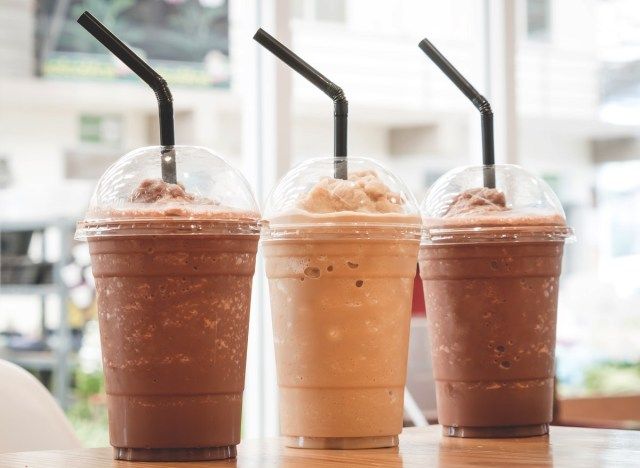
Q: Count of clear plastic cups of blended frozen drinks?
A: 3